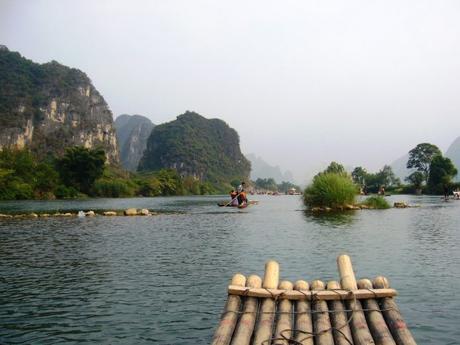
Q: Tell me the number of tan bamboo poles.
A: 10